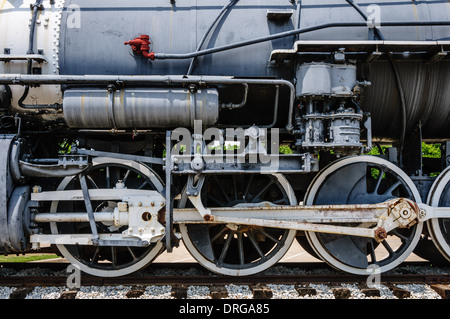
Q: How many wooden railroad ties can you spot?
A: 11